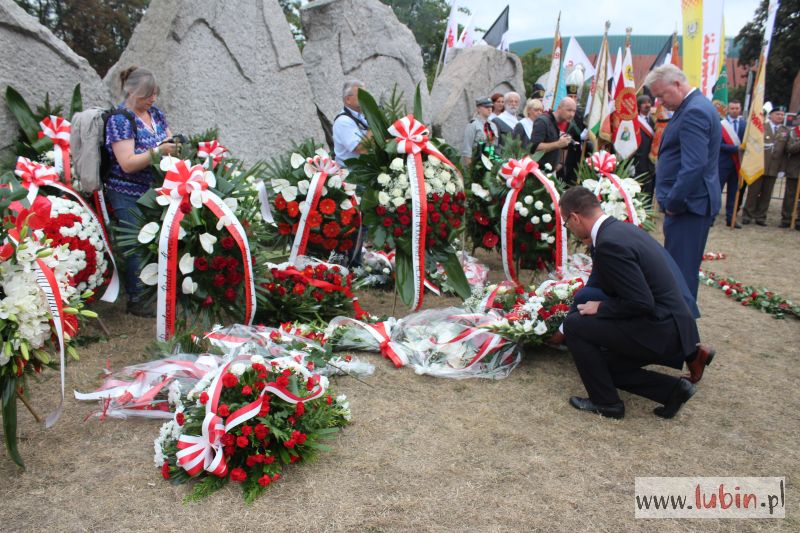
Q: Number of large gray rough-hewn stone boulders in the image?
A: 4